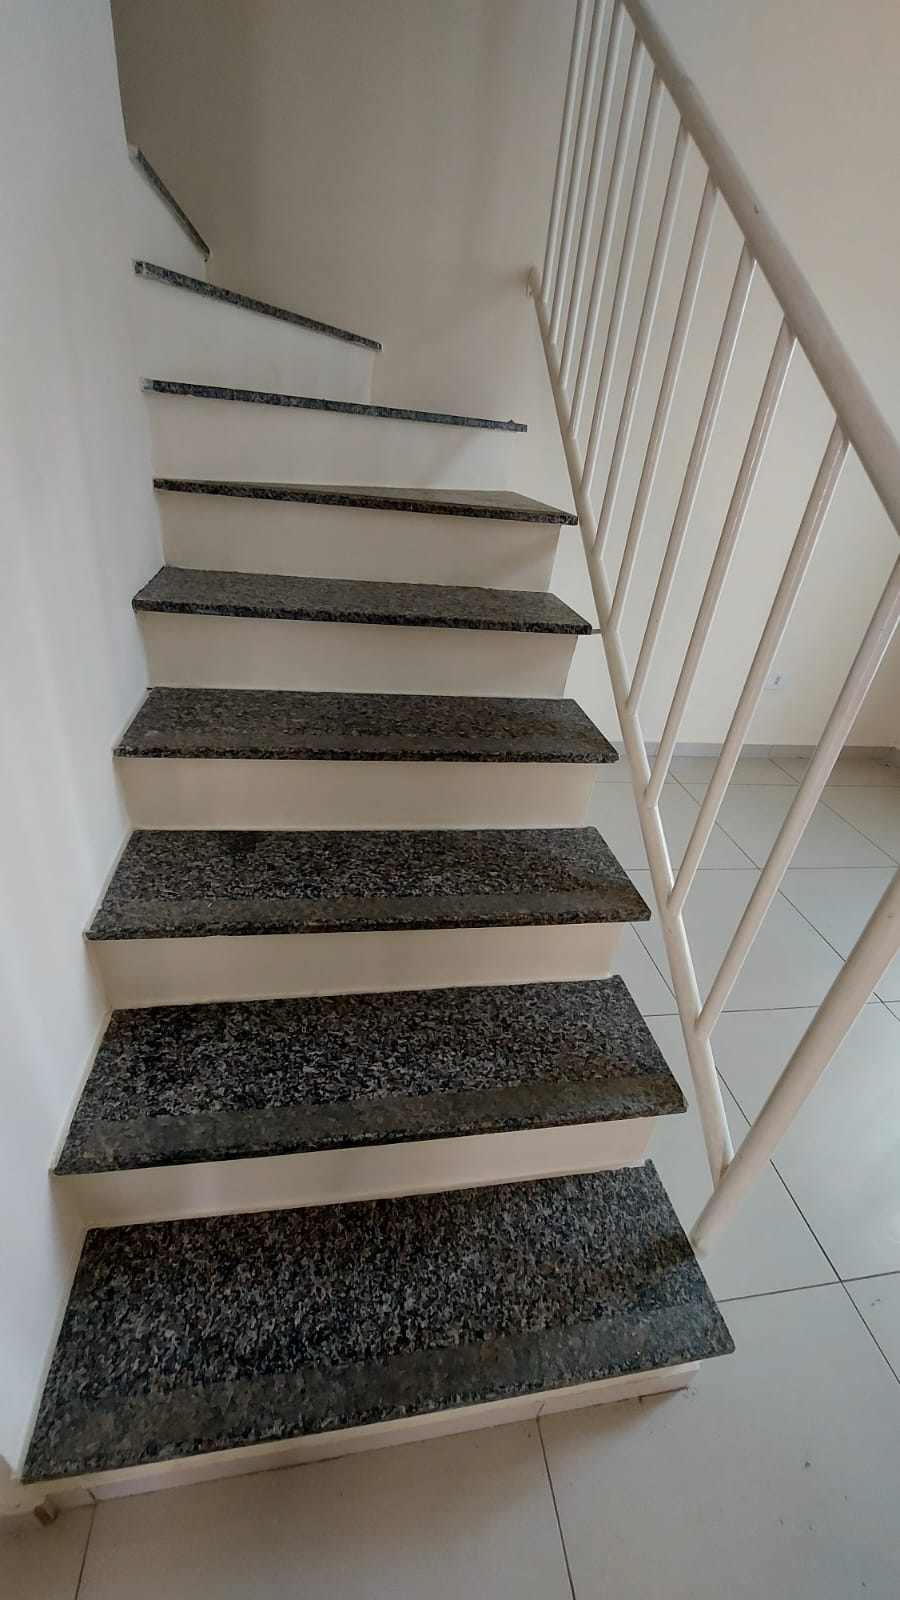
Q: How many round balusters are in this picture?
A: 11